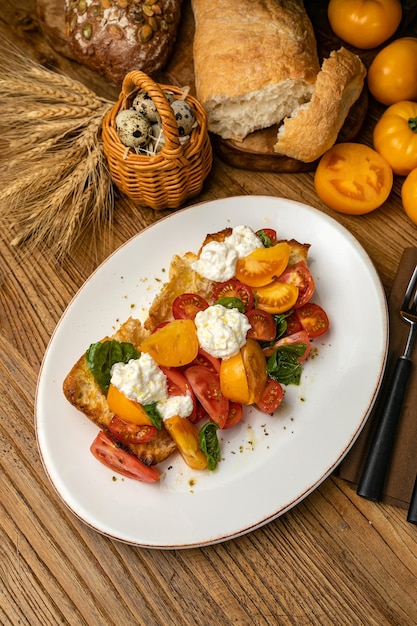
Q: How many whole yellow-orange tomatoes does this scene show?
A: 4